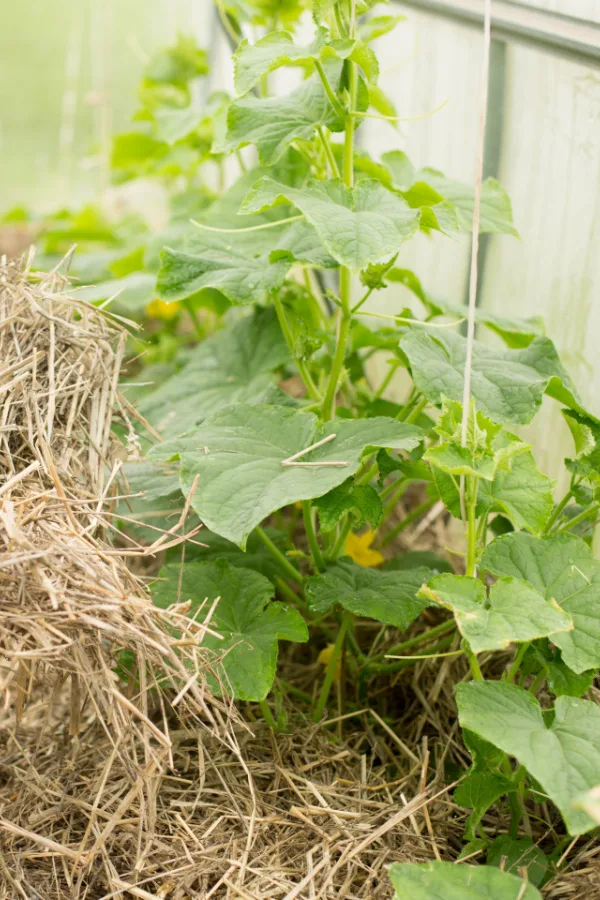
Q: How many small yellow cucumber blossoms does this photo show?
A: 3